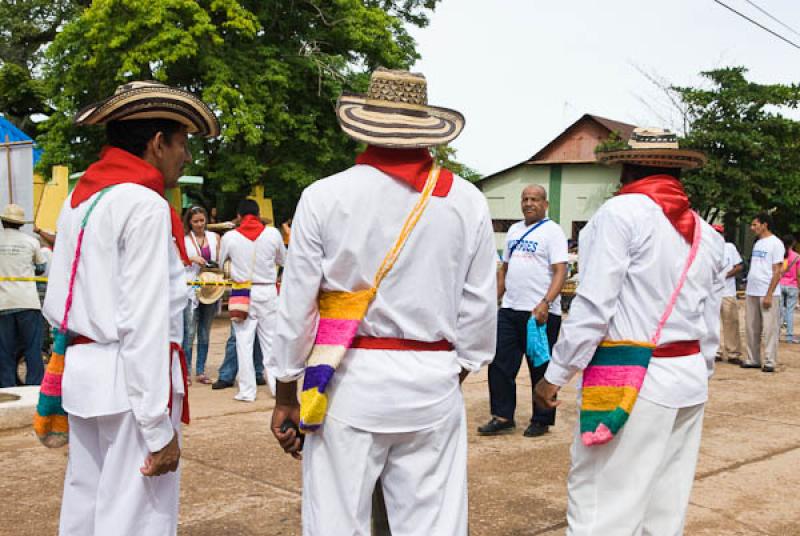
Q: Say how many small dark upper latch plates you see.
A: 0